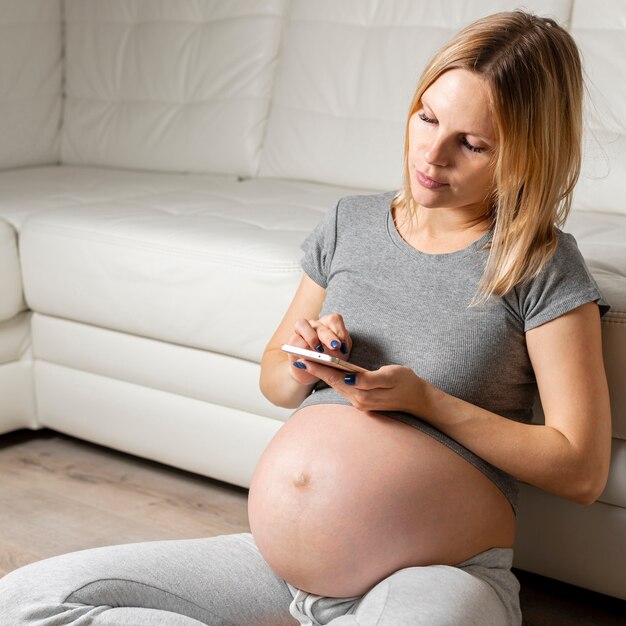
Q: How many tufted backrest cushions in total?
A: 4